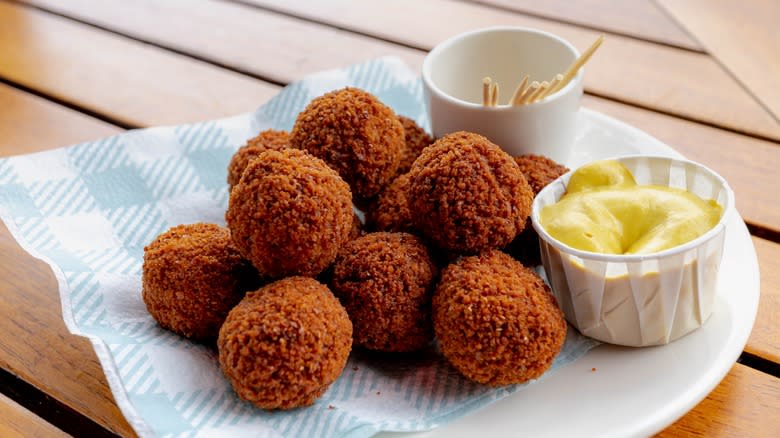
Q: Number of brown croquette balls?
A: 11